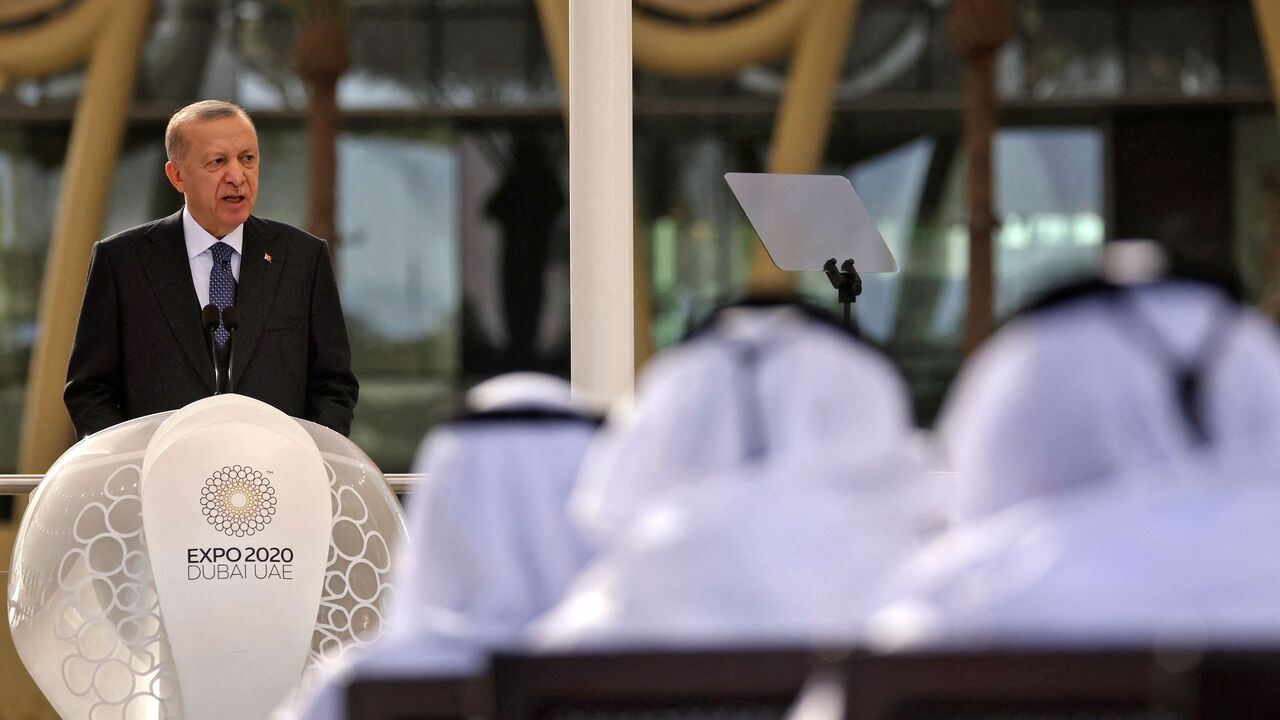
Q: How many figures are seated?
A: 3